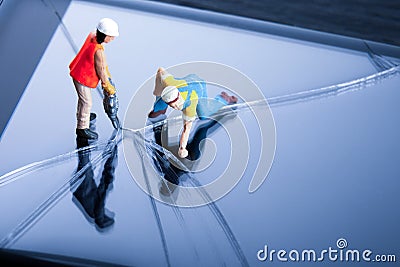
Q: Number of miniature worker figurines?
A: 2